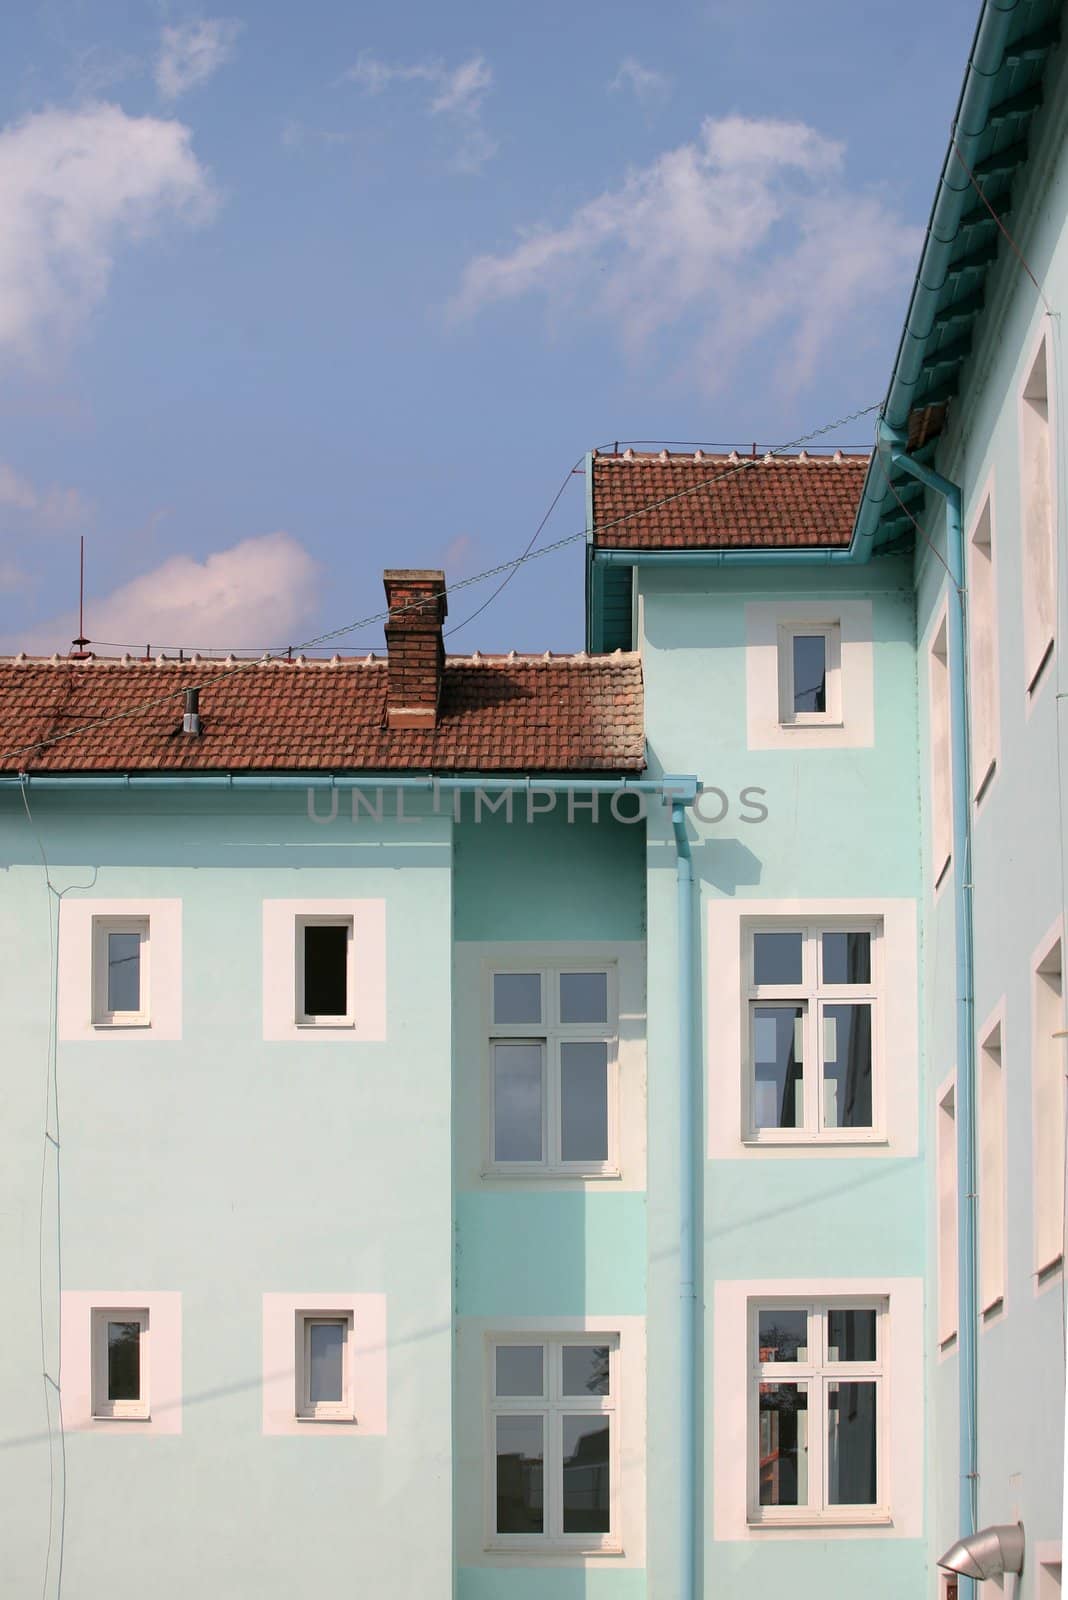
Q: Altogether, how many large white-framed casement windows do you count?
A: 4